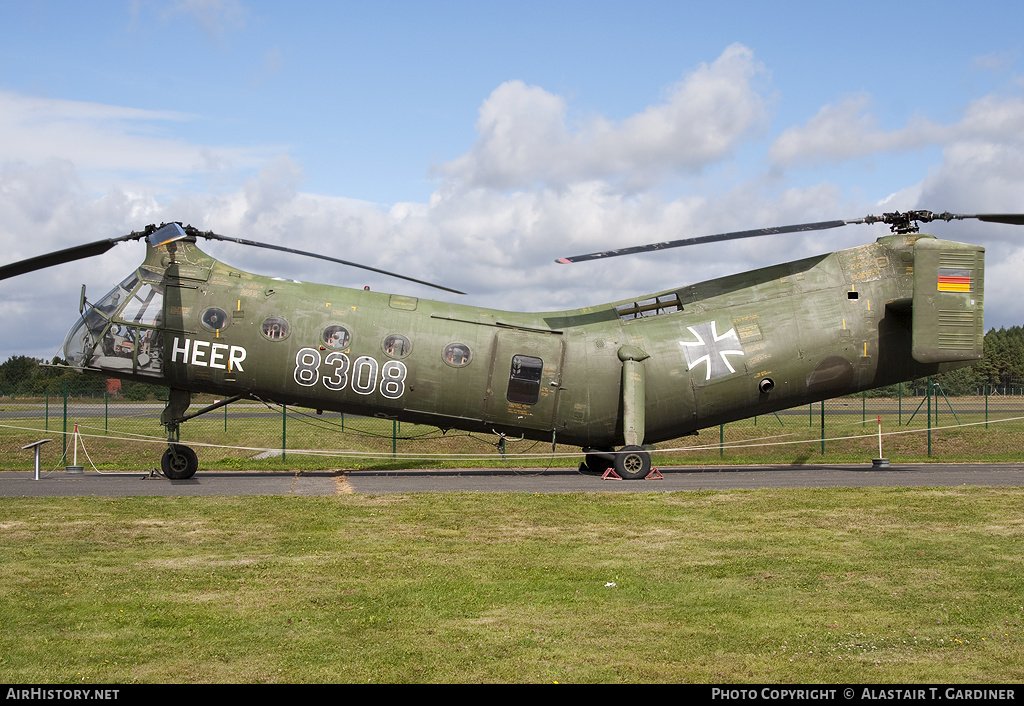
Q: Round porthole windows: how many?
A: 5